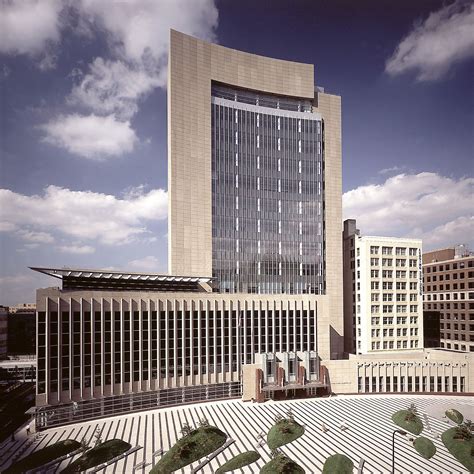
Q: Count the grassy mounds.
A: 11